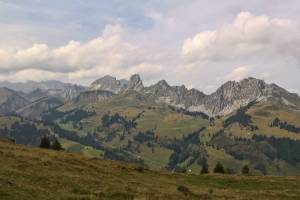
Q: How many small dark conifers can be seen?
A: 5